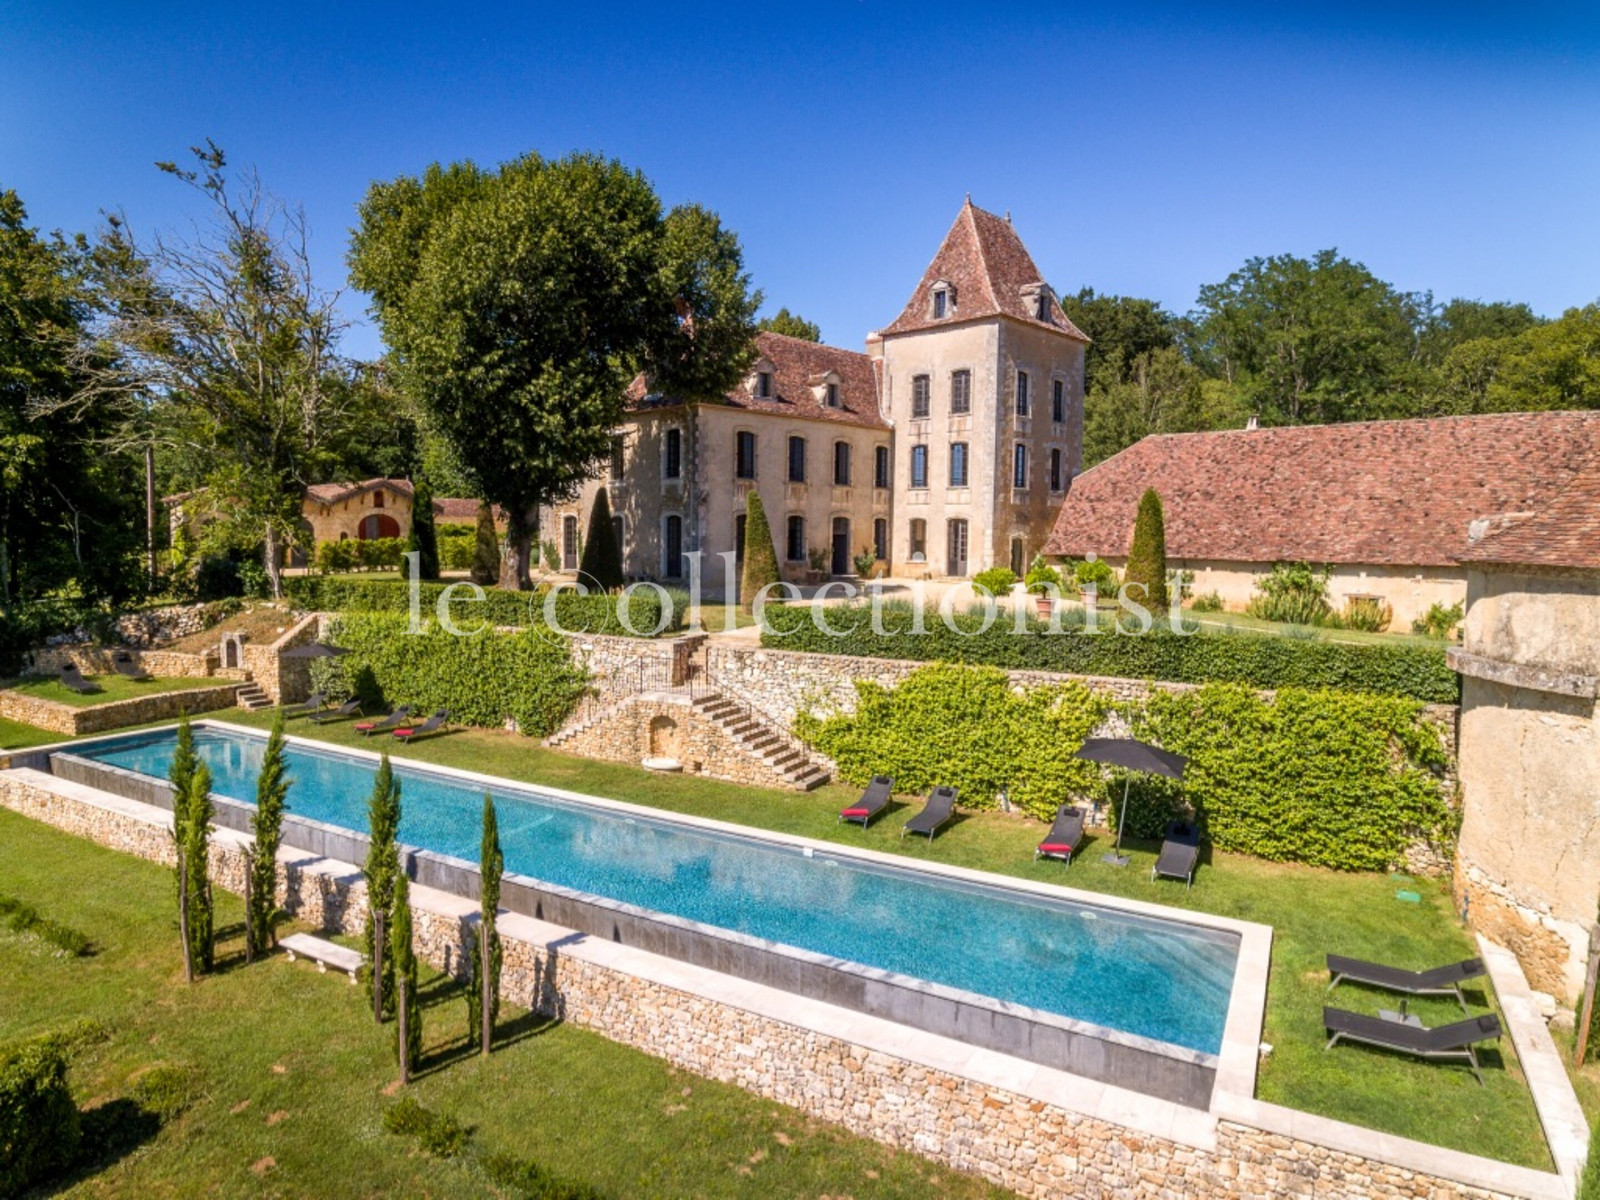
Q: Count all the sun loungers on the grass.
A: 12